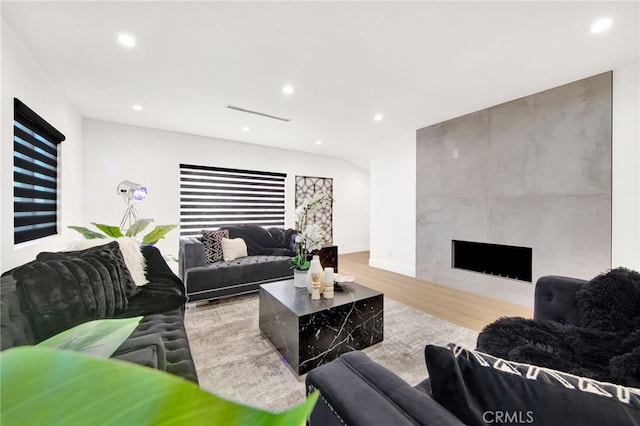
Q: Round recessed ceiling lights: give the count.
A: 7